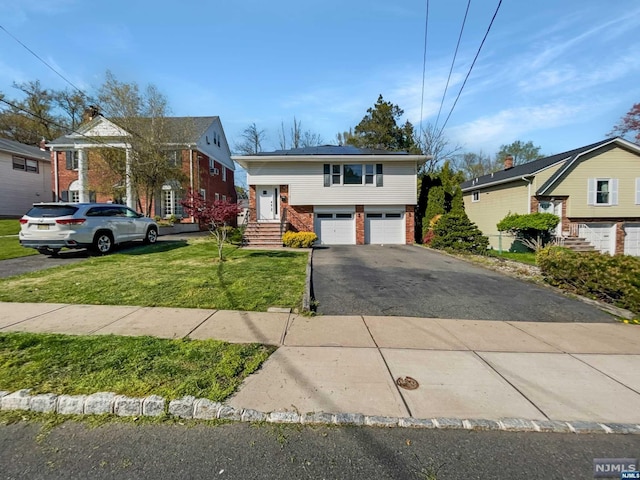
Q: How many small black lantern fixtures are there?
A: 3